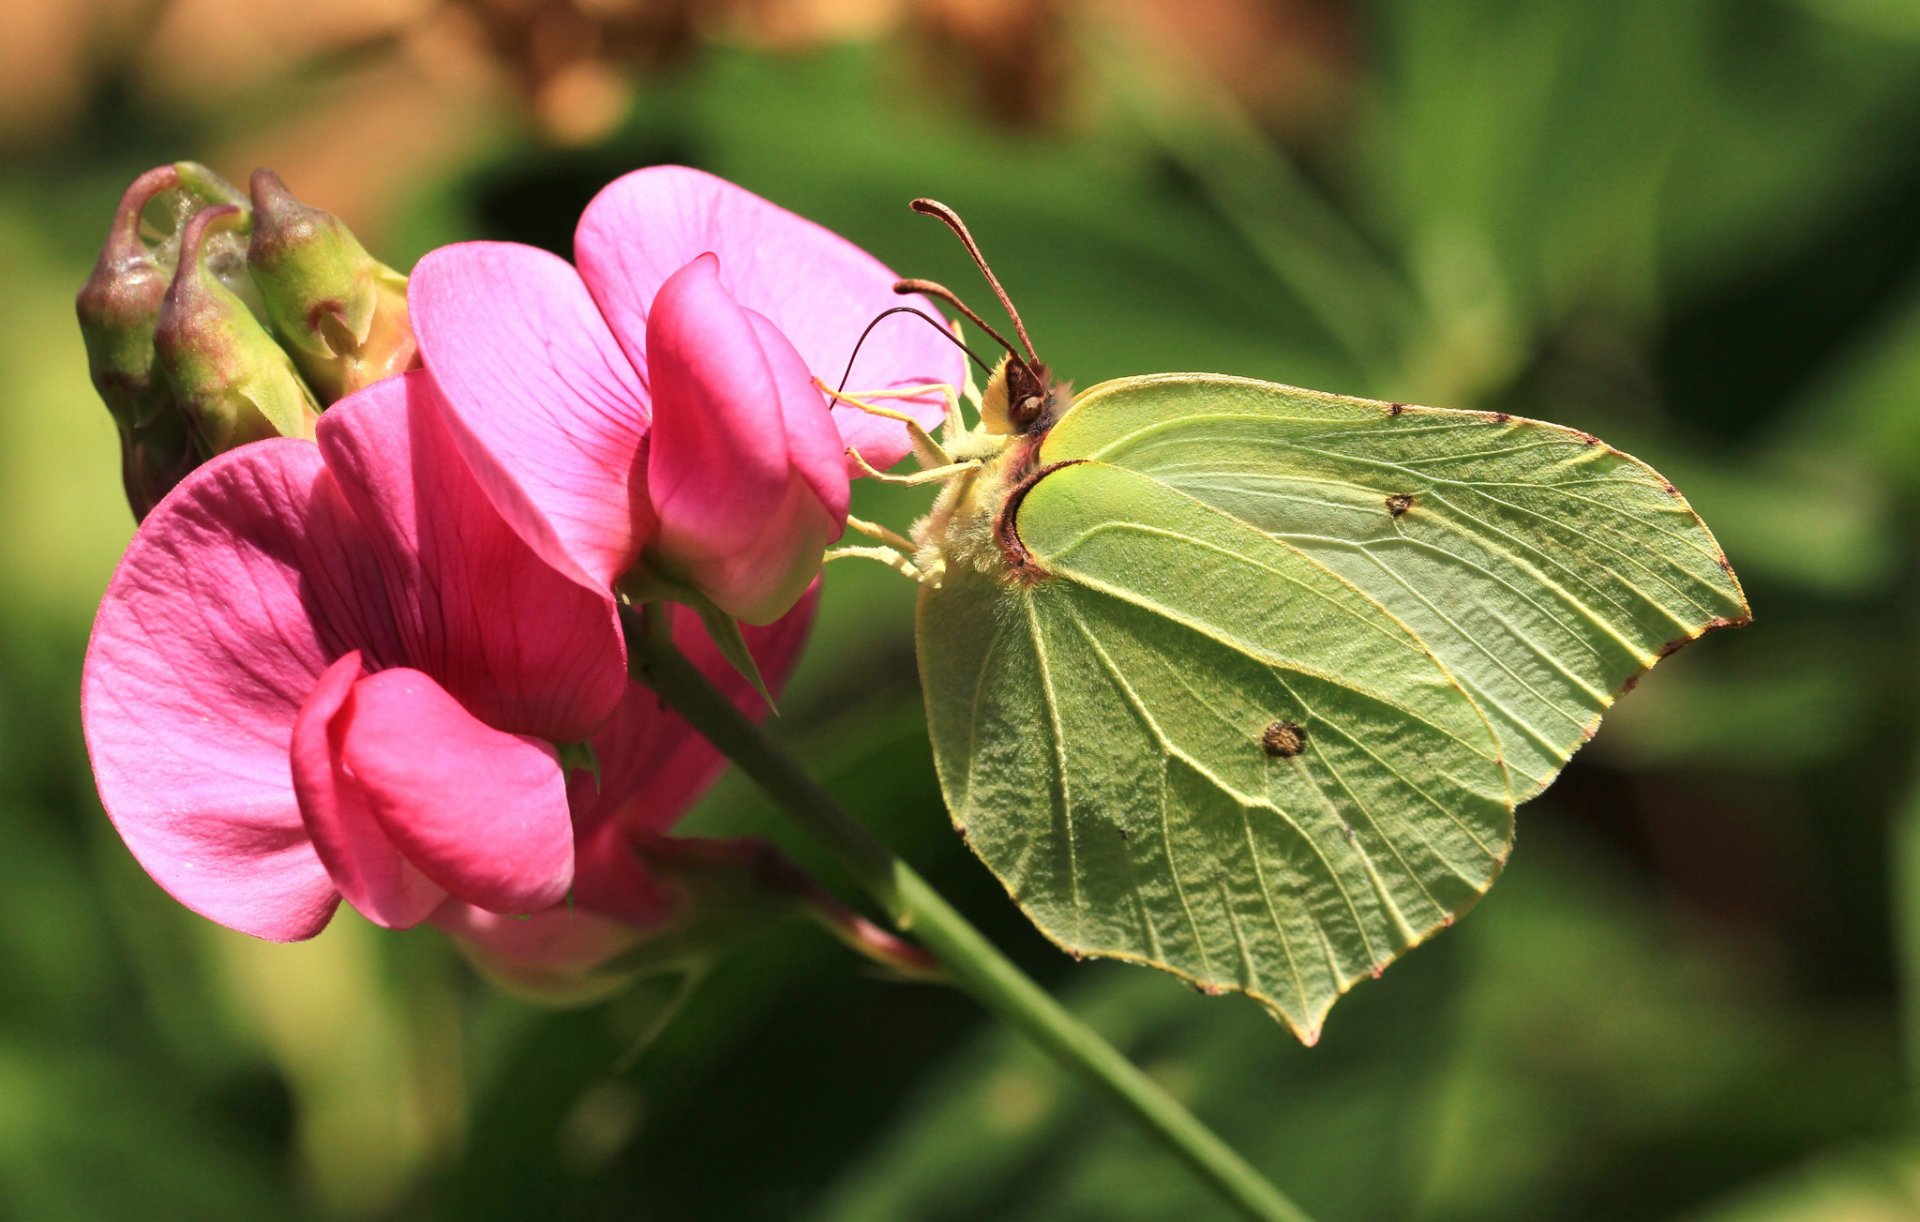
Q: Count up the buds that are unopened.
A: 3